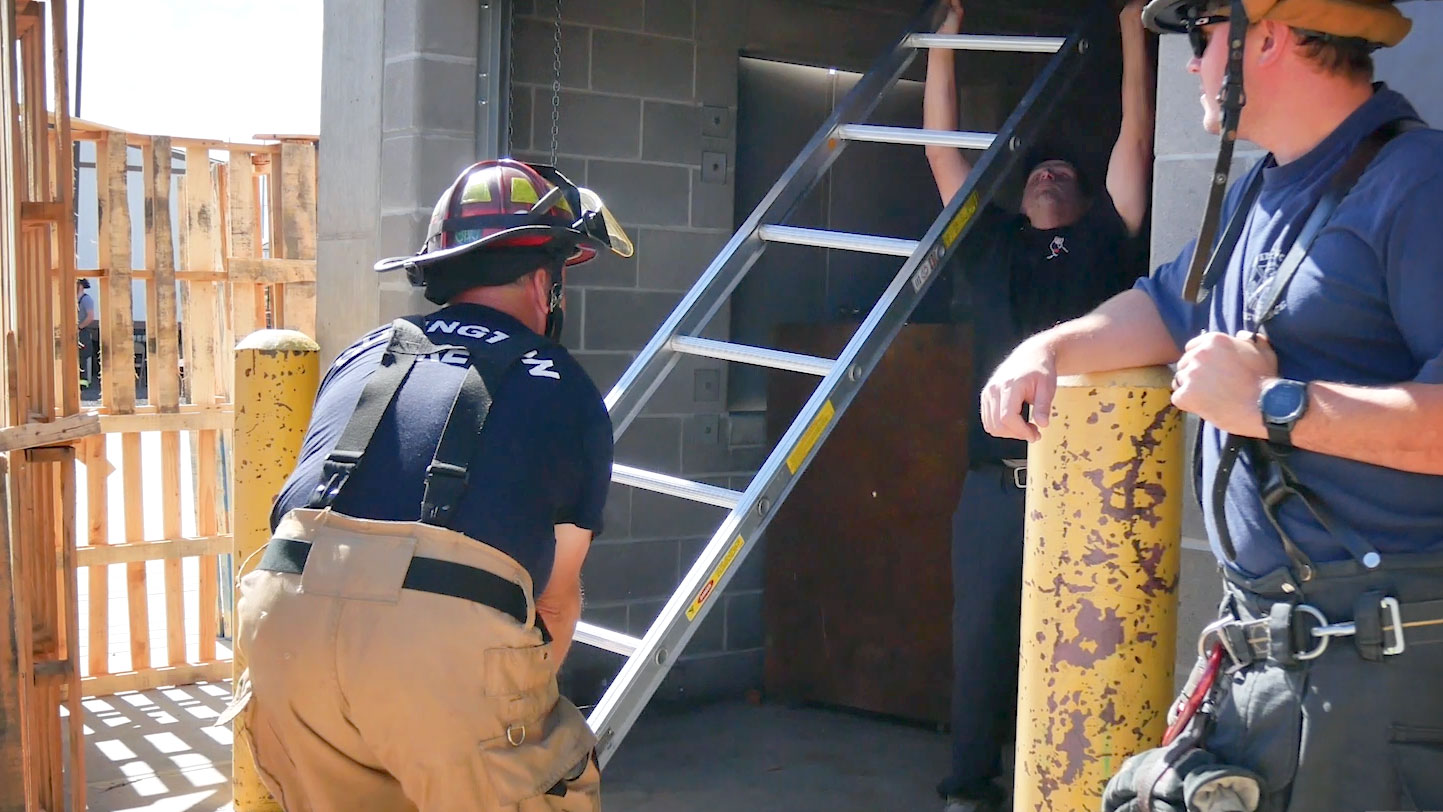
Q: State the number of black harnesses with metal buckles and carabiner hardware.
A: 1